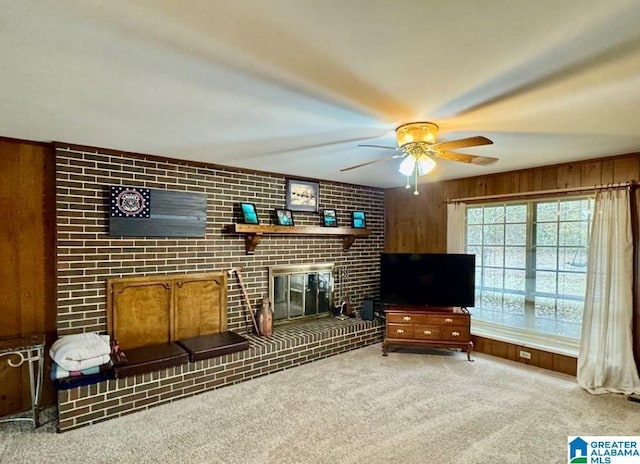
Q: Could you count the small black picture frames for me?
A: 4